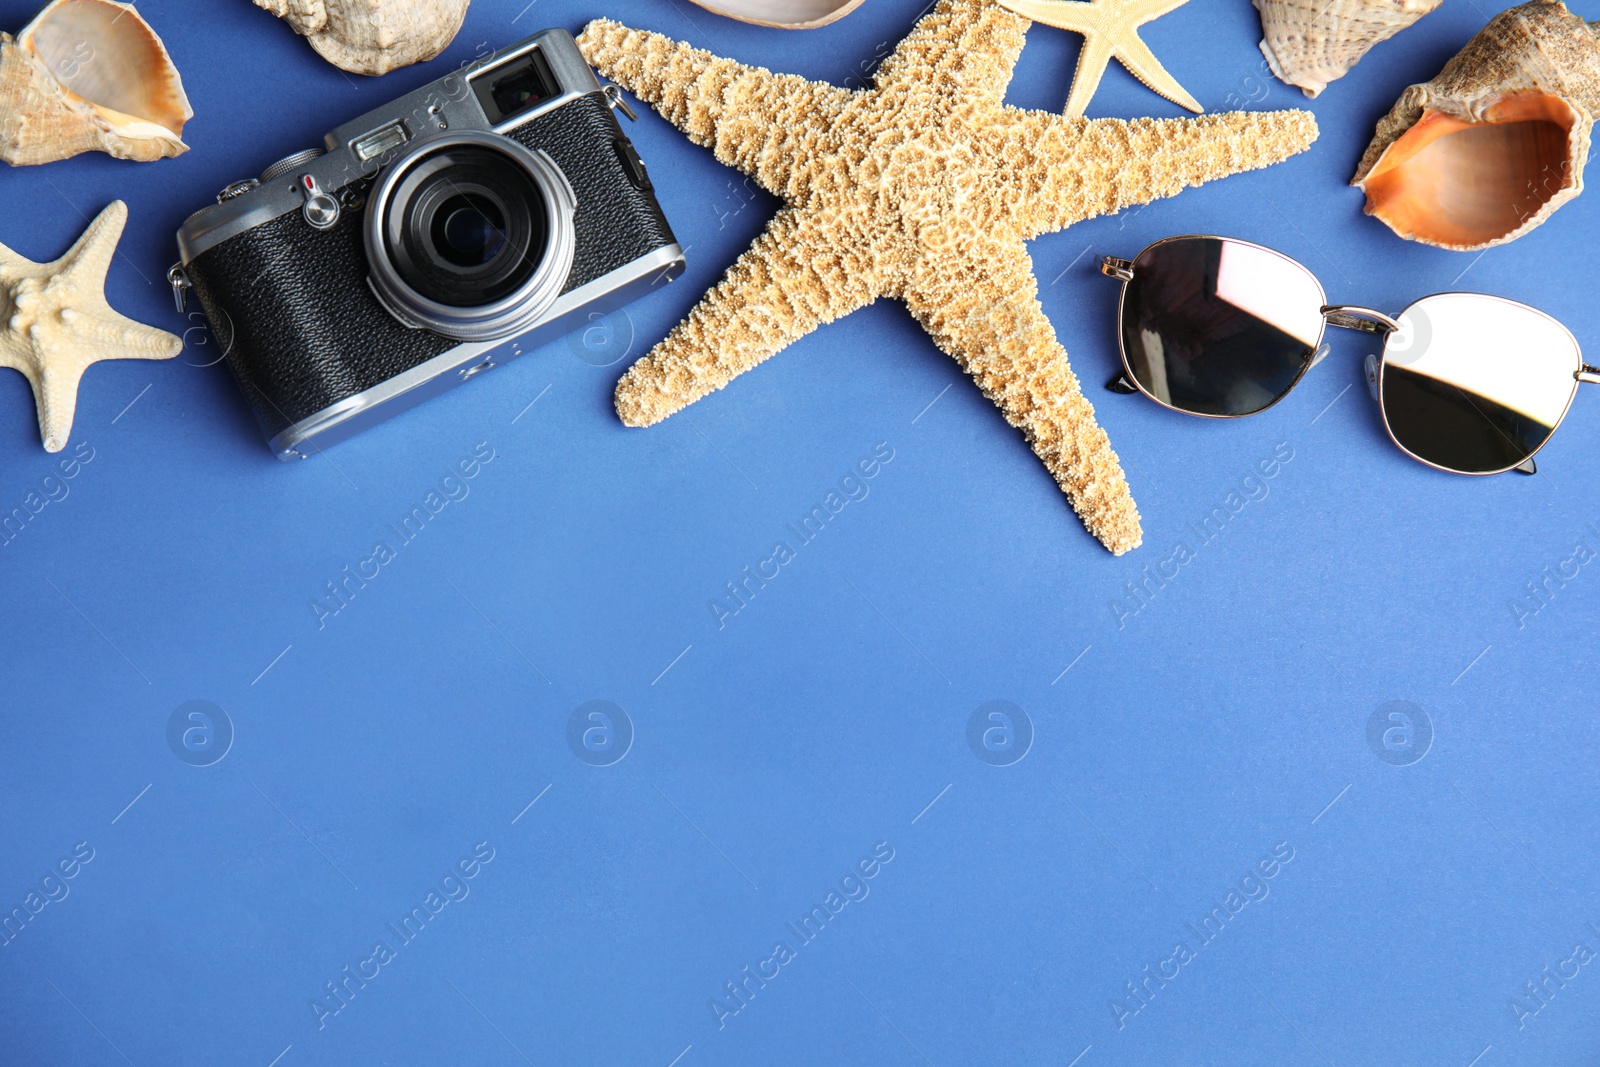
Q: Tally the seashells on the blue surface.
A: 5